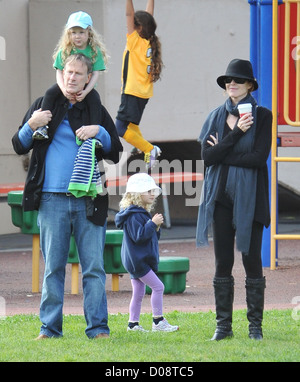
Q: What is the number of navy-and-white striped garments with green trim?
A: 1